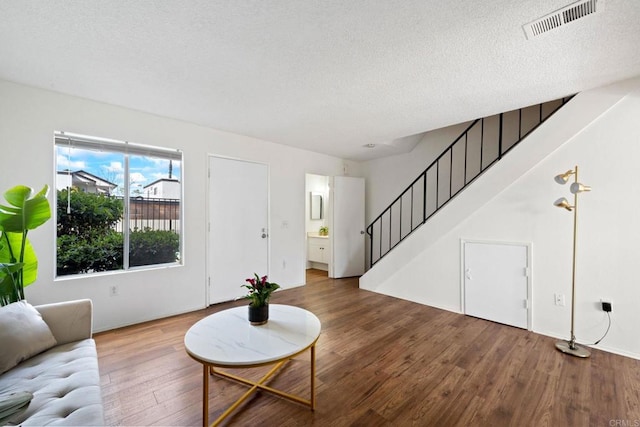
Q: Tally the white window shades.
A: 1